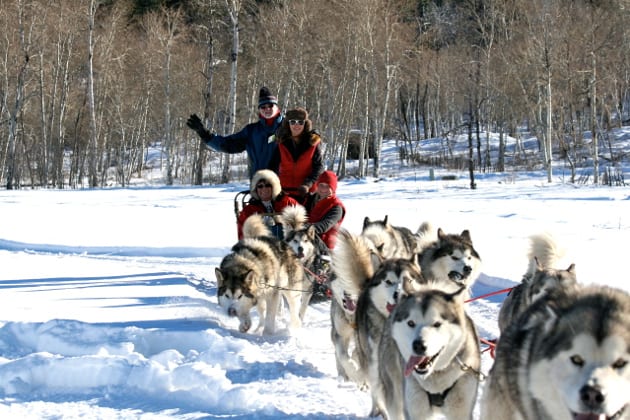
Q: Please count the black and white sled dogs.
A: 9